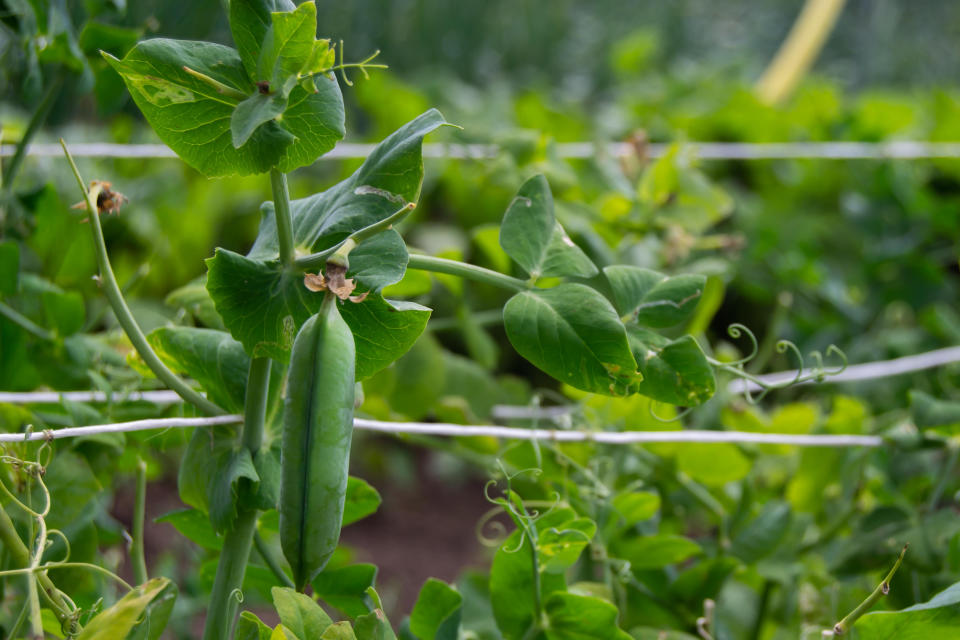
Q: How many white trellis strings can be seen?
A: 3